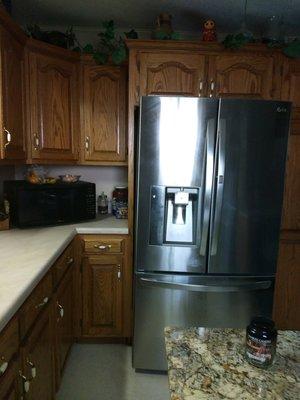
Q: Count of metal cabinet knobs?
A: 13